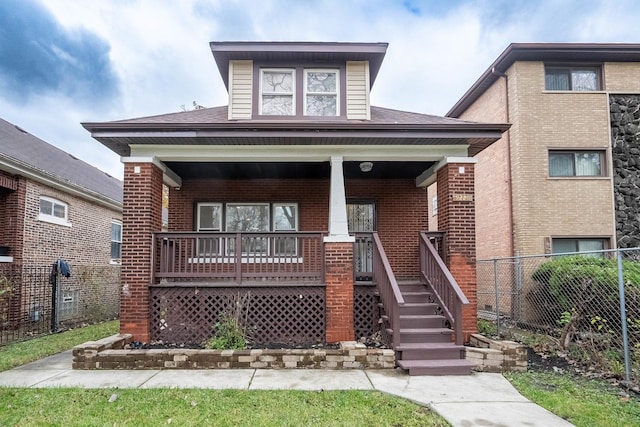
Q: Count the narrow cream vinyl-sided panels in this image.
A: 2